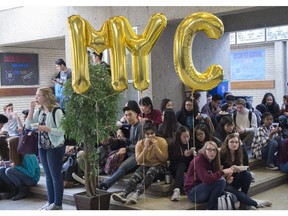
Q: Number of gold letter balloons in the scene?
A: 3